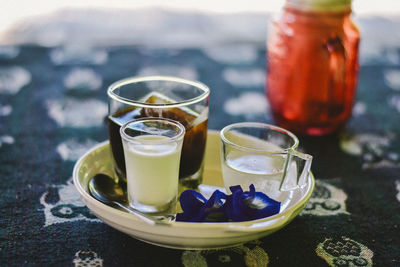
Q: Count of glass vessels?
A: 4